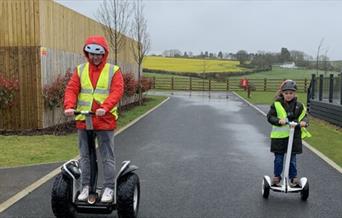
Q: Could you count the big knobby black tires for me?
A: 2